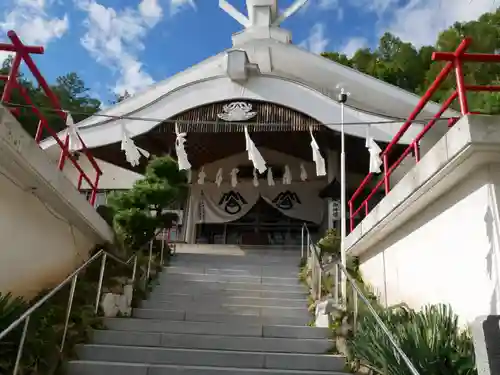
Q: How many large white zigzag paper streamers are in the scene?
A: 6